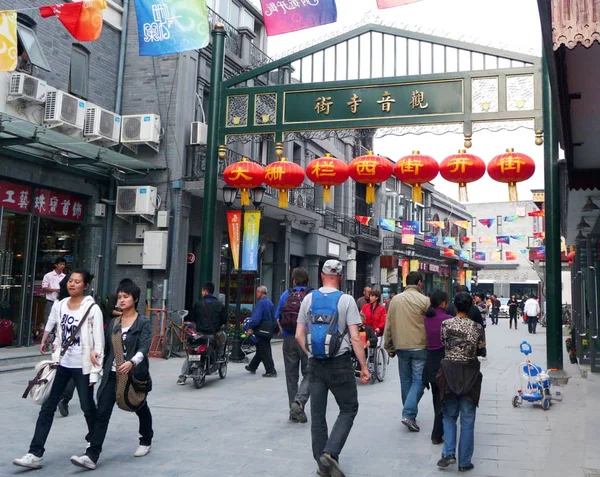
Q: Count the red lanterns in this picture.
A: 7